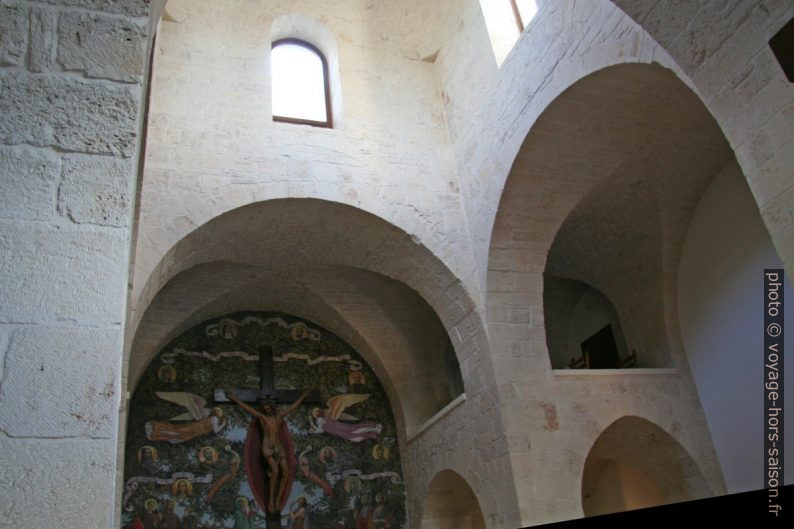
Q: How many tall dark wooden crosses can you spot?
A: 1